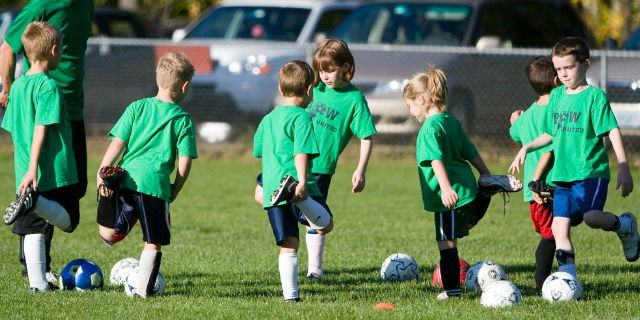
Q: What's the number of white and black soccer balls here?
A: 6